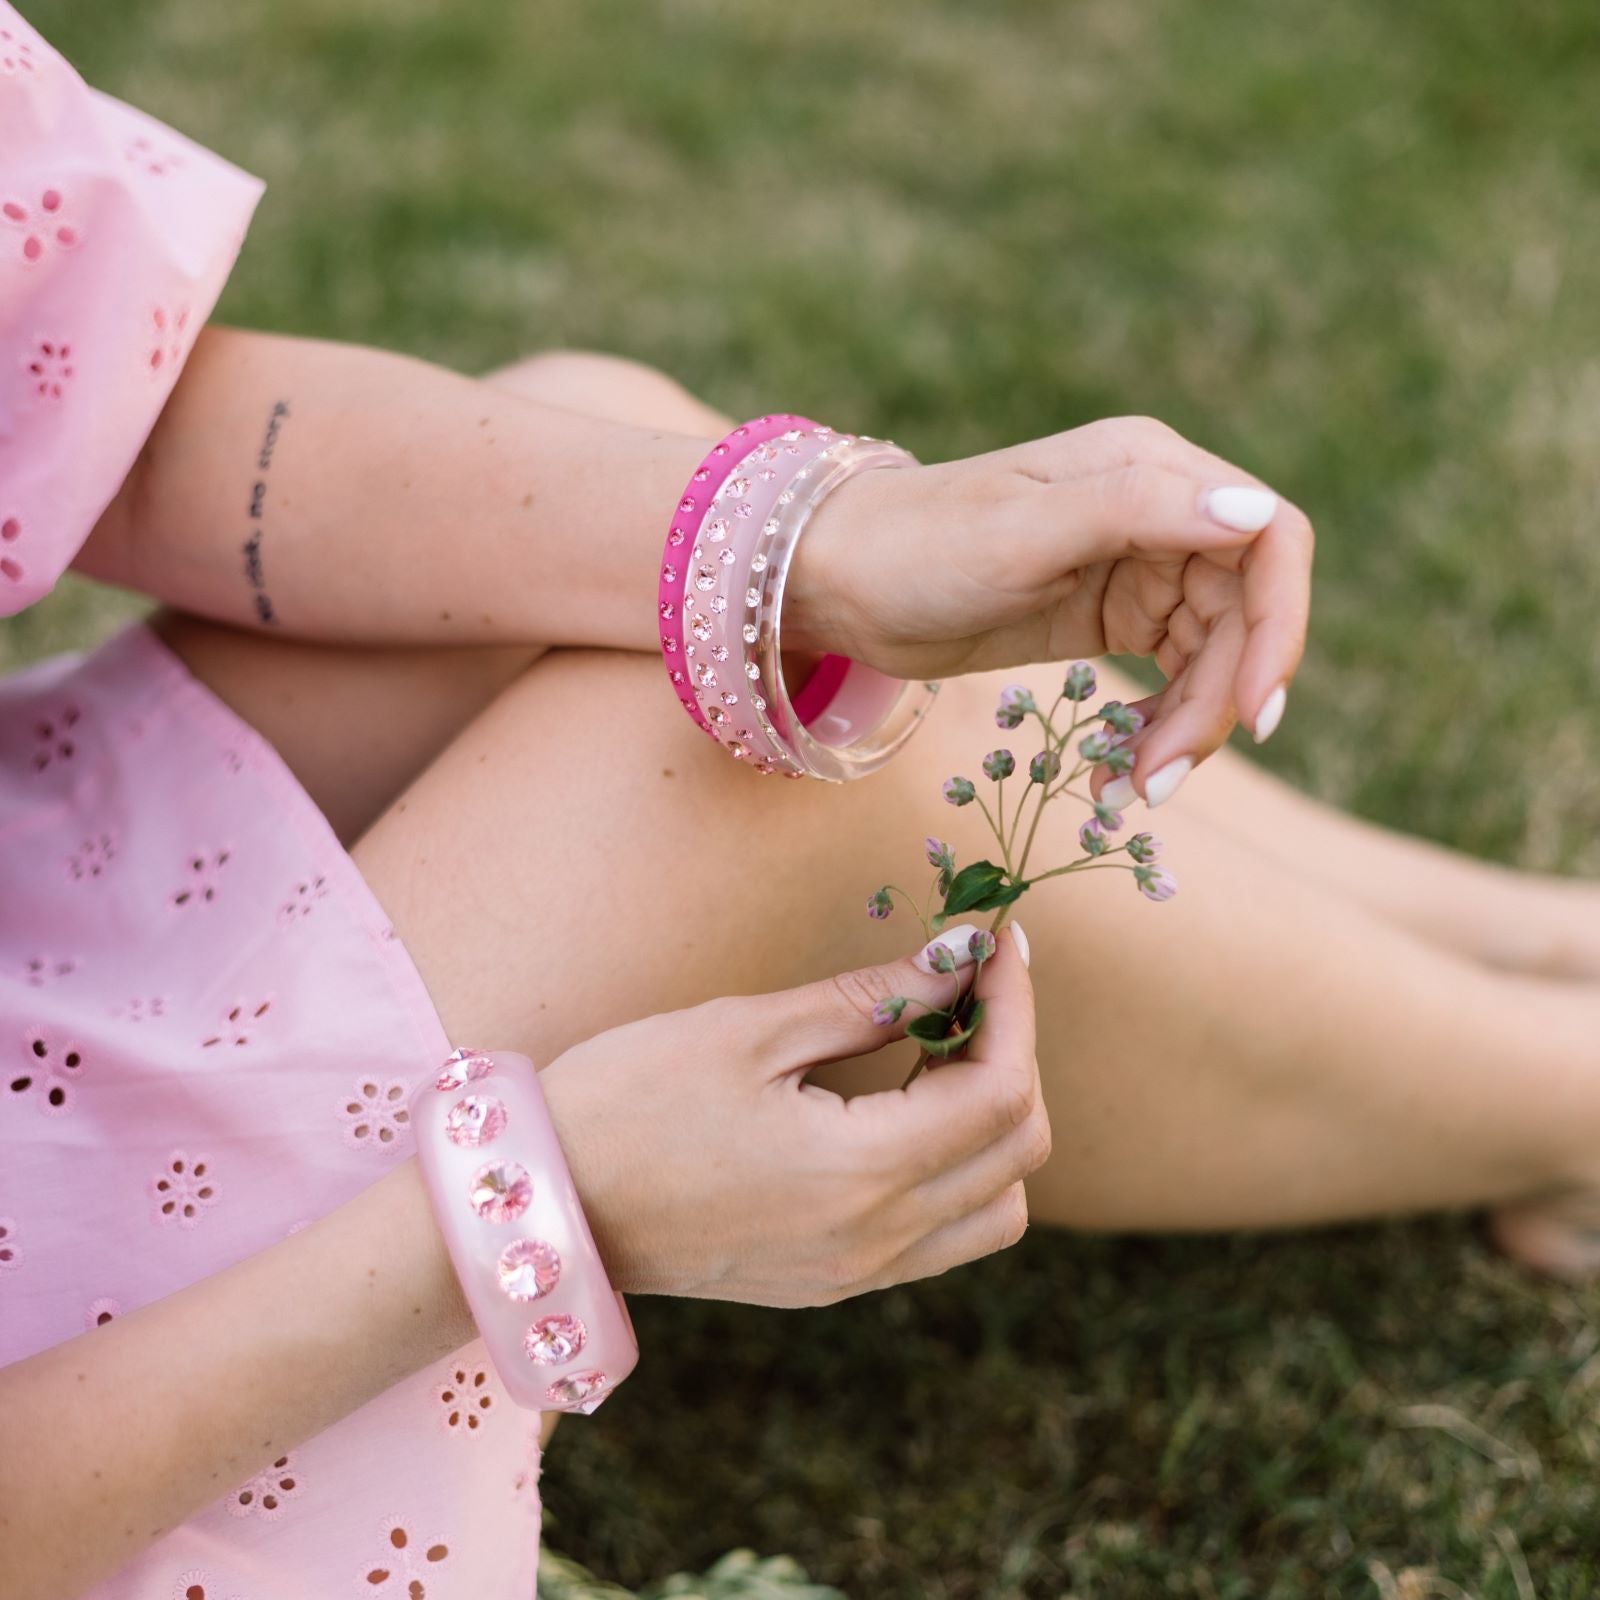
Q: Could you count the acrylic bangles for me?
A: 4